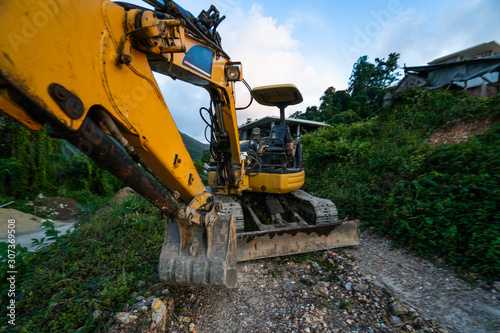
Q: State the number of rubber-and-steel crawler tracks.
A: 2